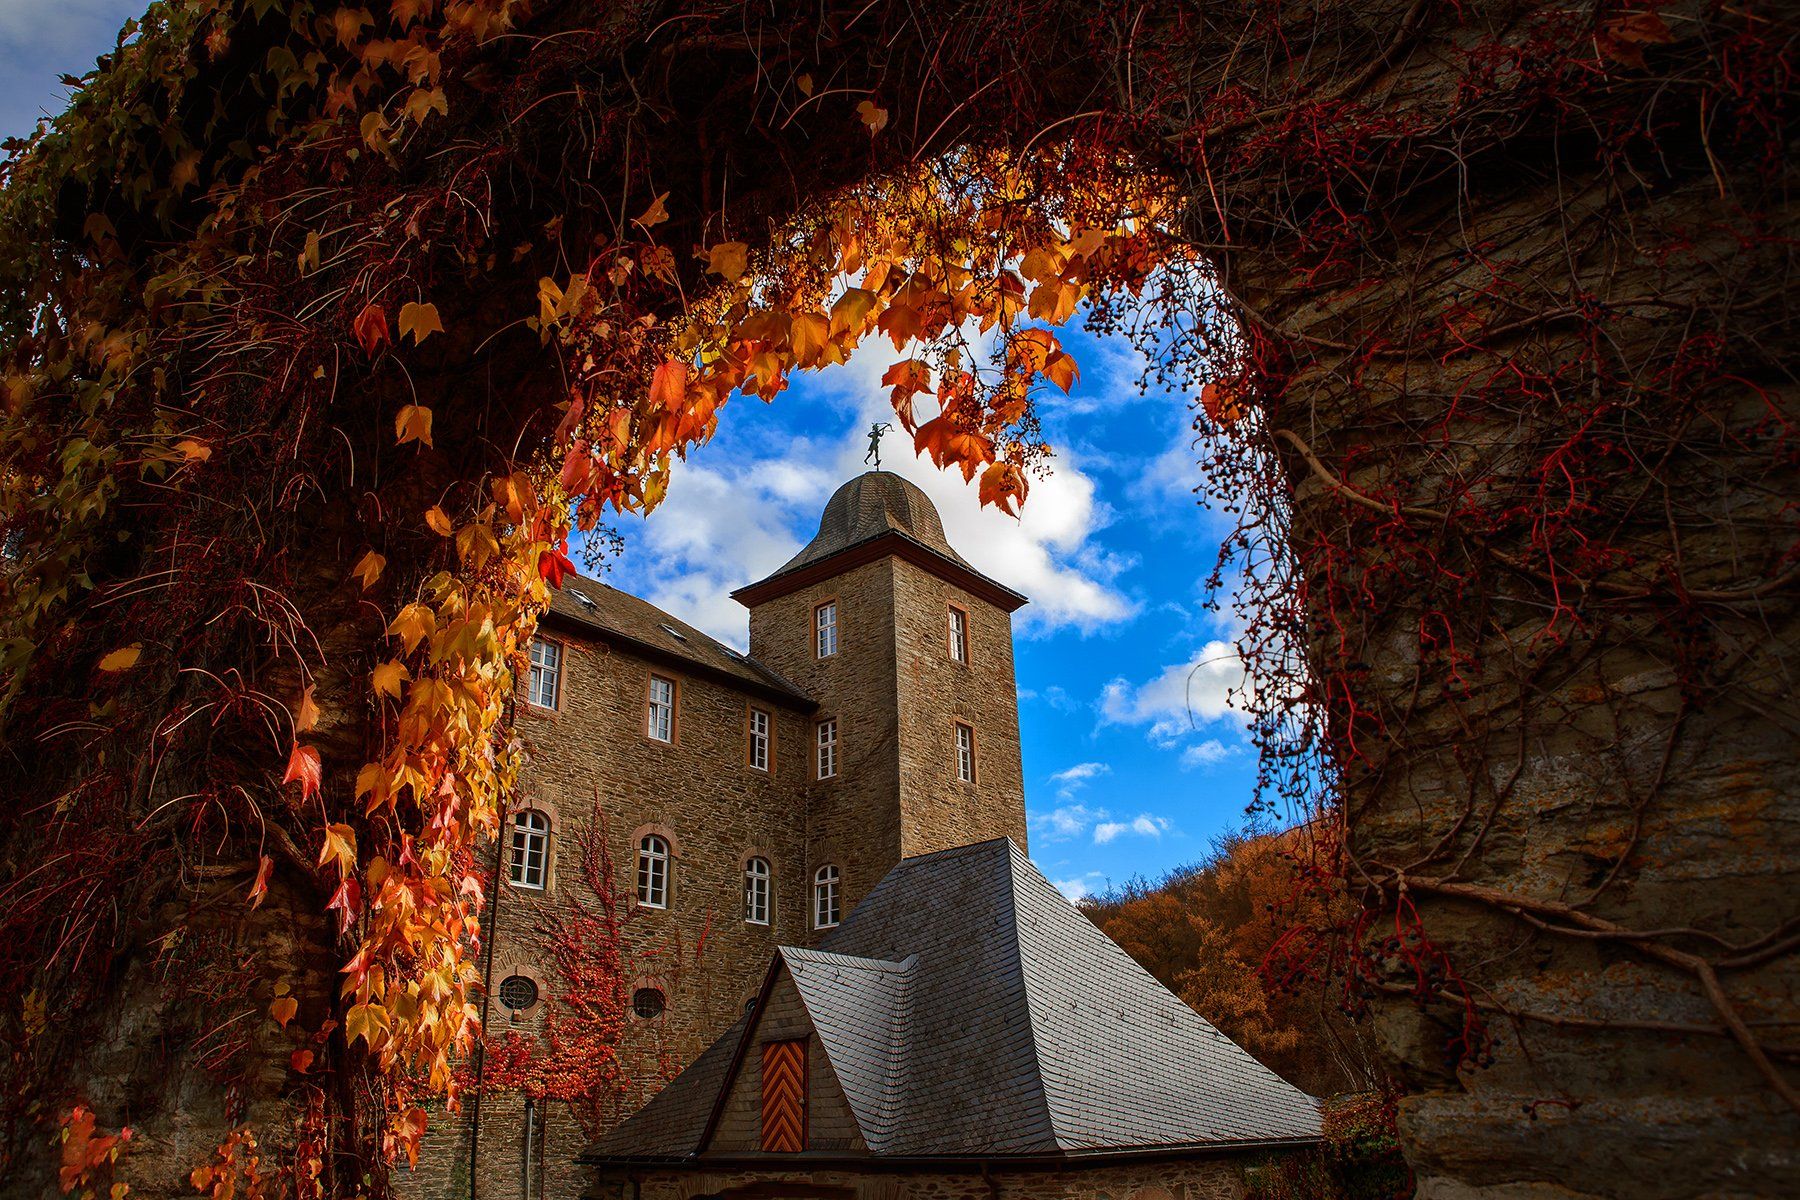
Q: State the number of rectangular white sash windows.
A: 7